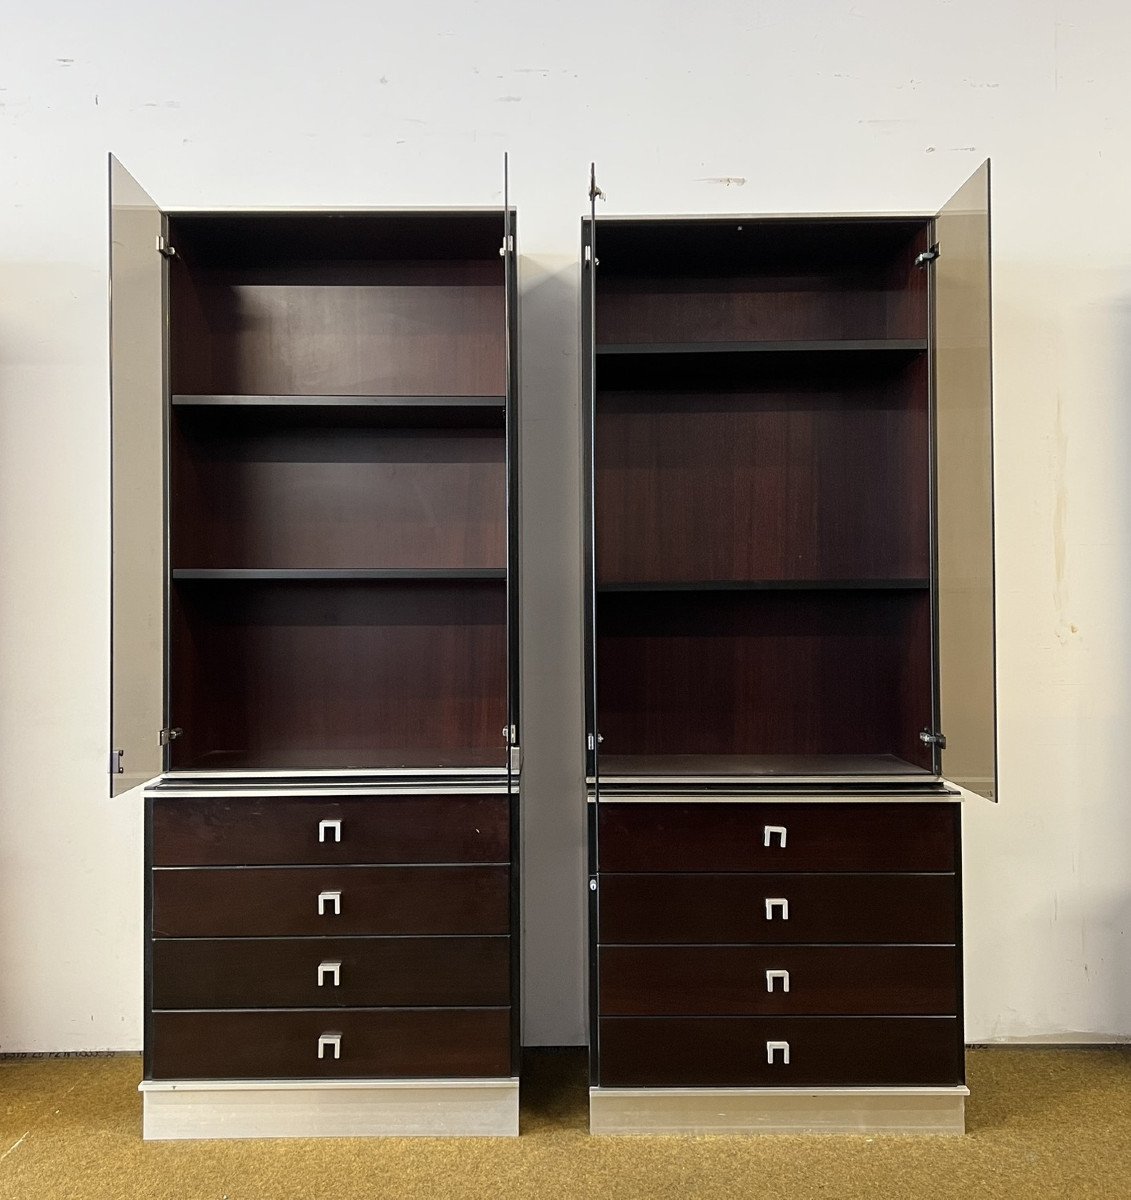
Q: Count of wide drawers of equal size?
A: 8